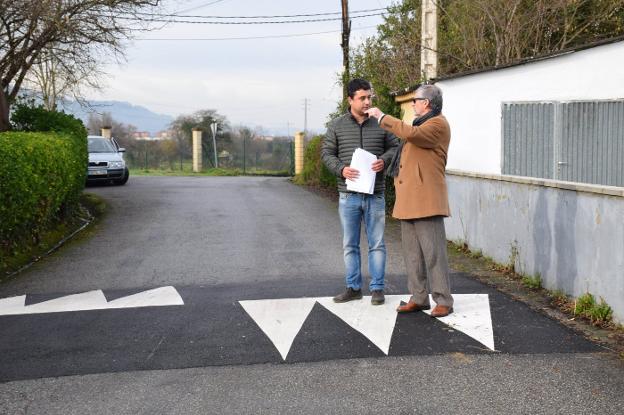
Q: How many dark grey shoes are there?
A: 2